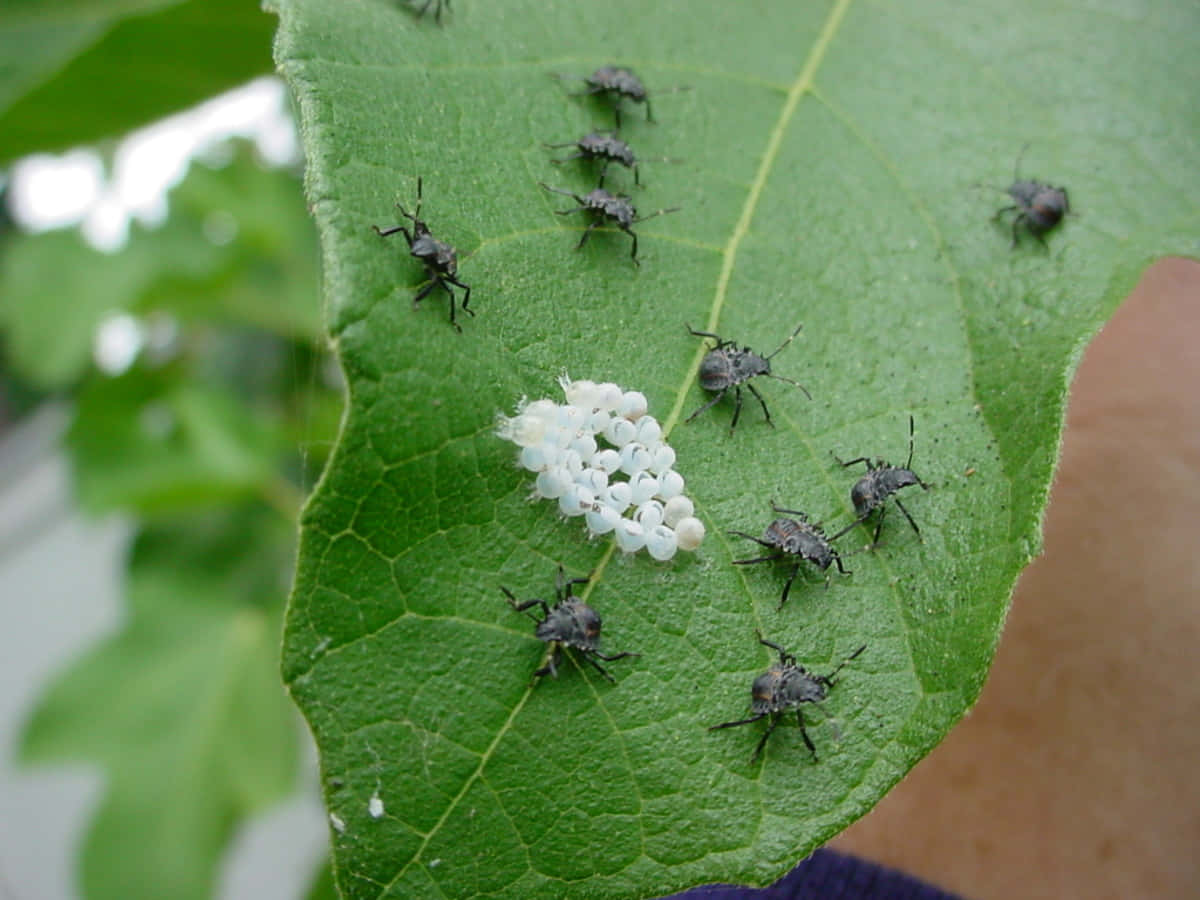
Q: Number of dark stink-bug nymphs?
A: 11